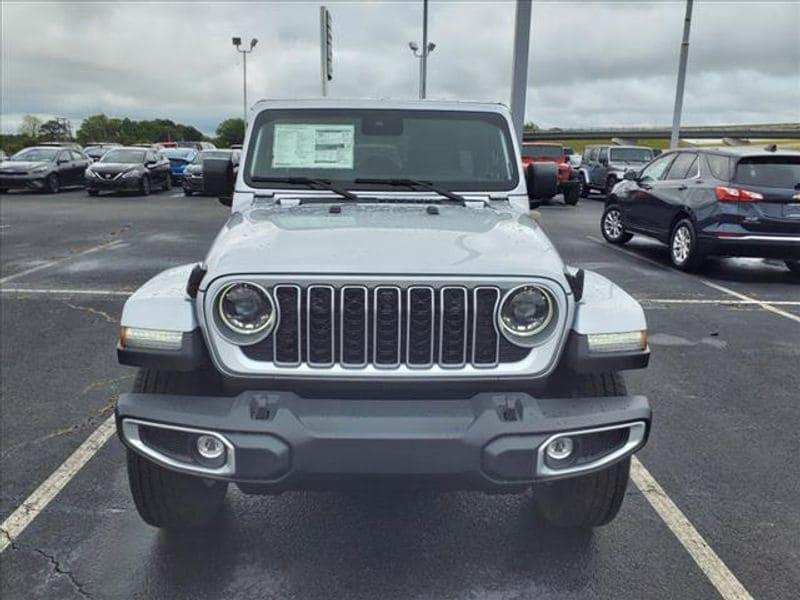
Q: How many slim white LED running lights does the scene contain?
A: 2